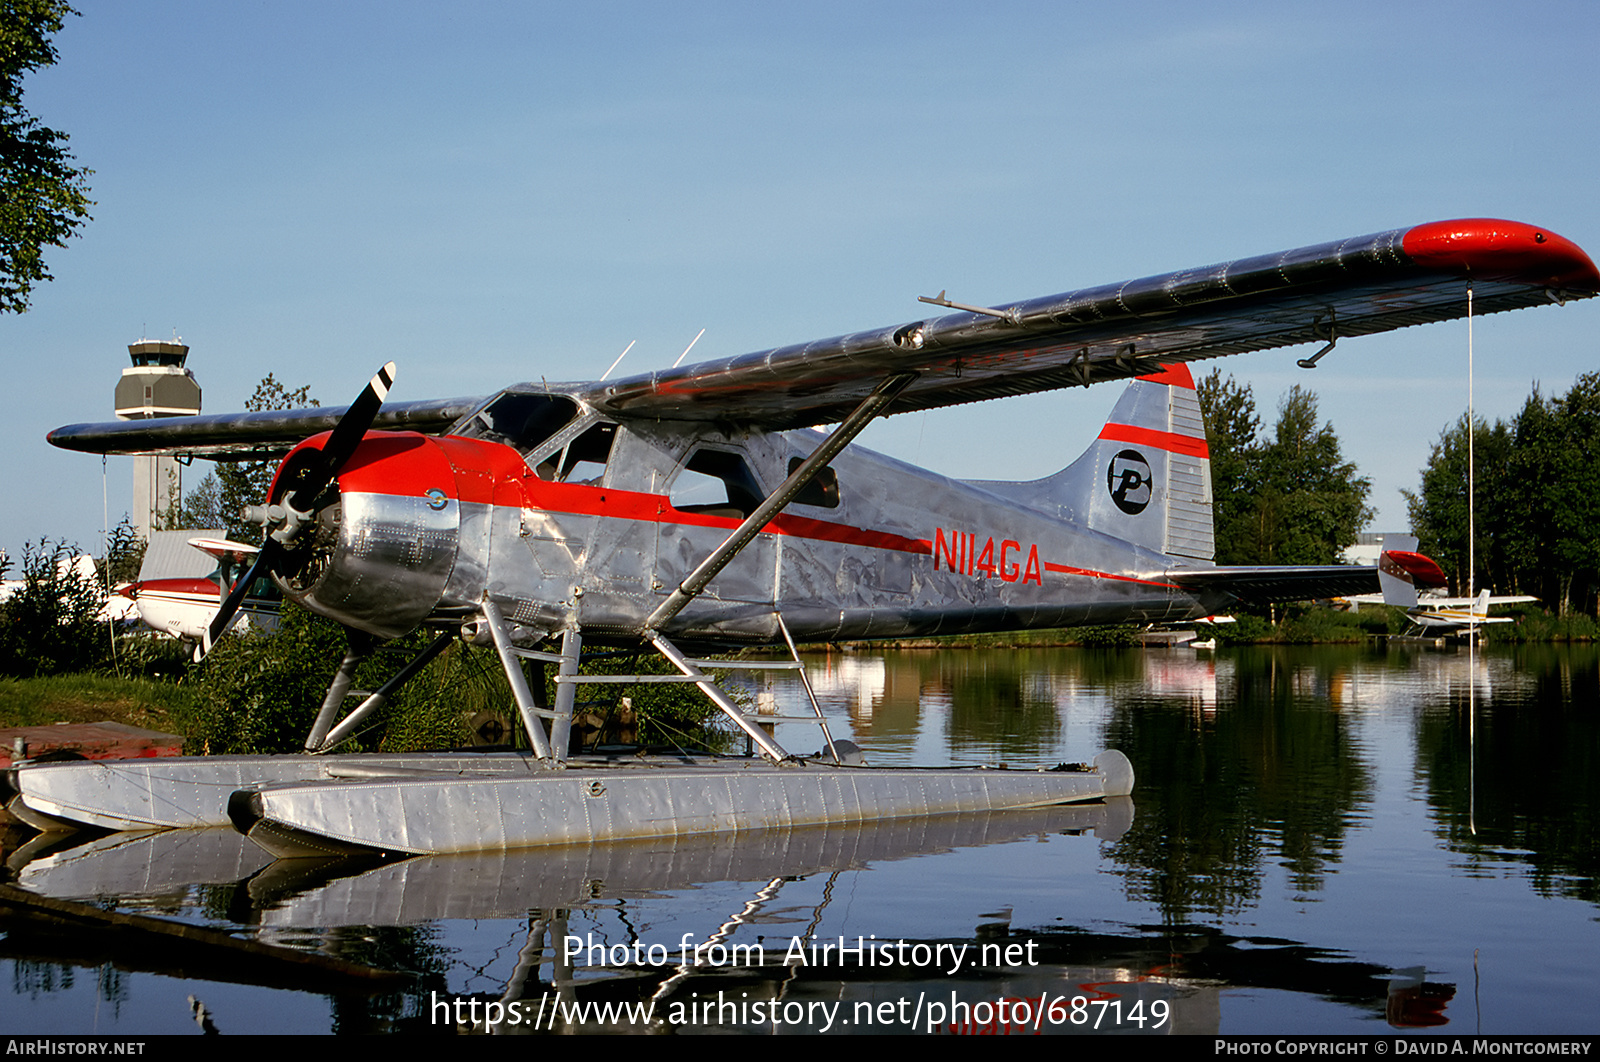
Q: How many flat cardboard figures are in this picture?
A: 0